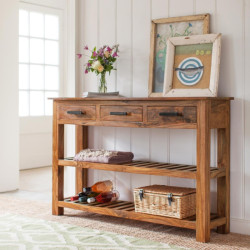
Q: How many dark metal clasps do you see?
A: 2